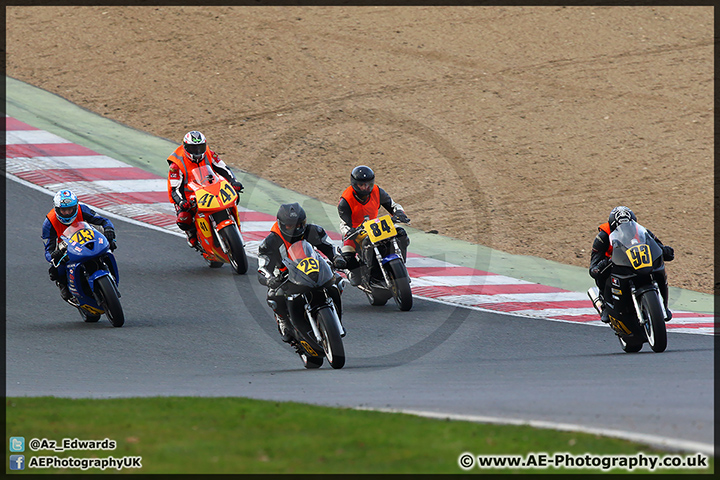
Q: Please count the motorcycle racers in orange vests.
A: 5